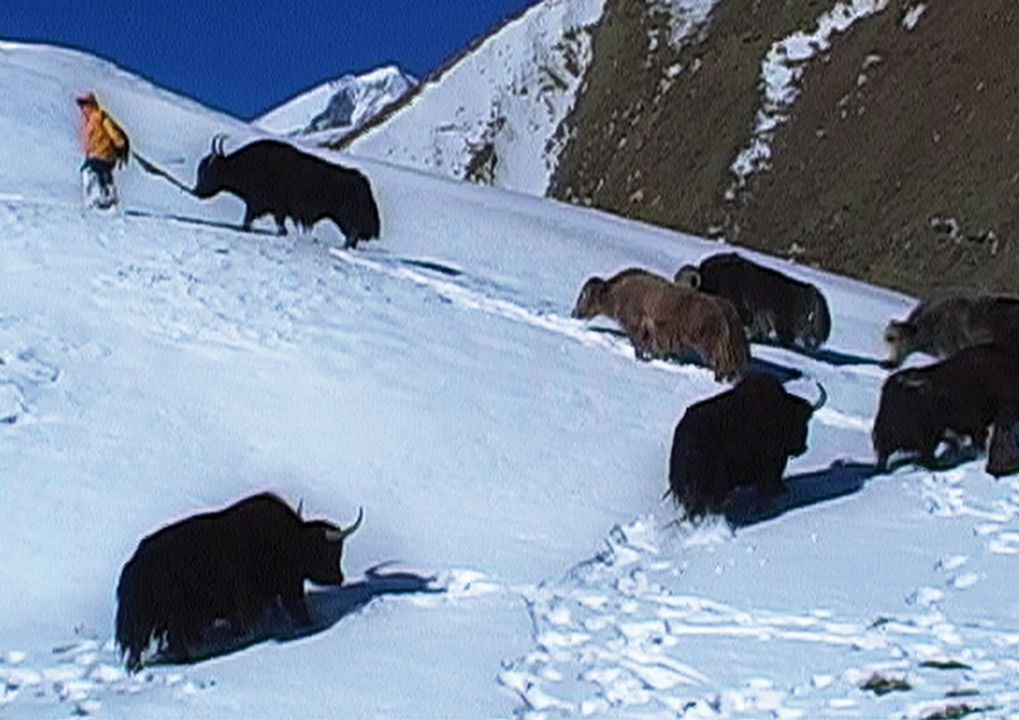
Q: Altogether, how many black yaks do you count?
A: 5